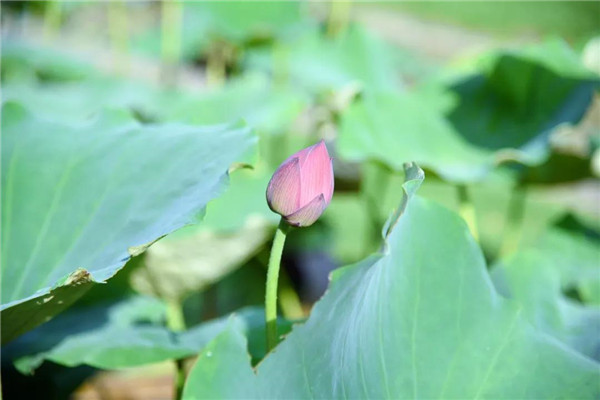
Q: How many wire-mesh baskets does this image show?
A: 0